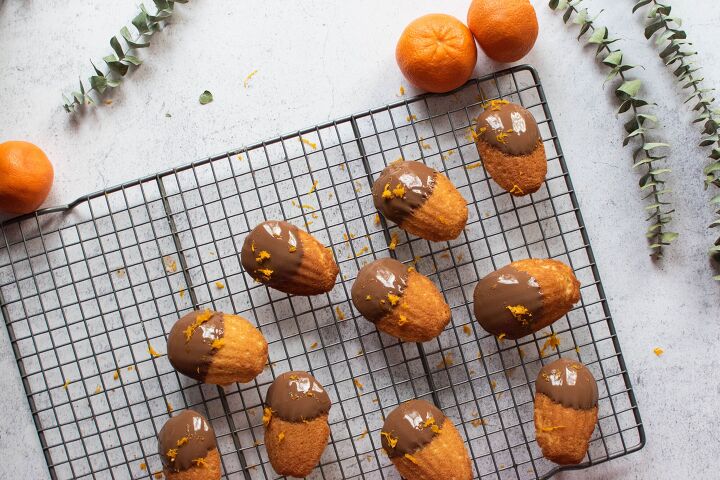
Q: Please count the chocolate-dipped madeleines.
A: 10